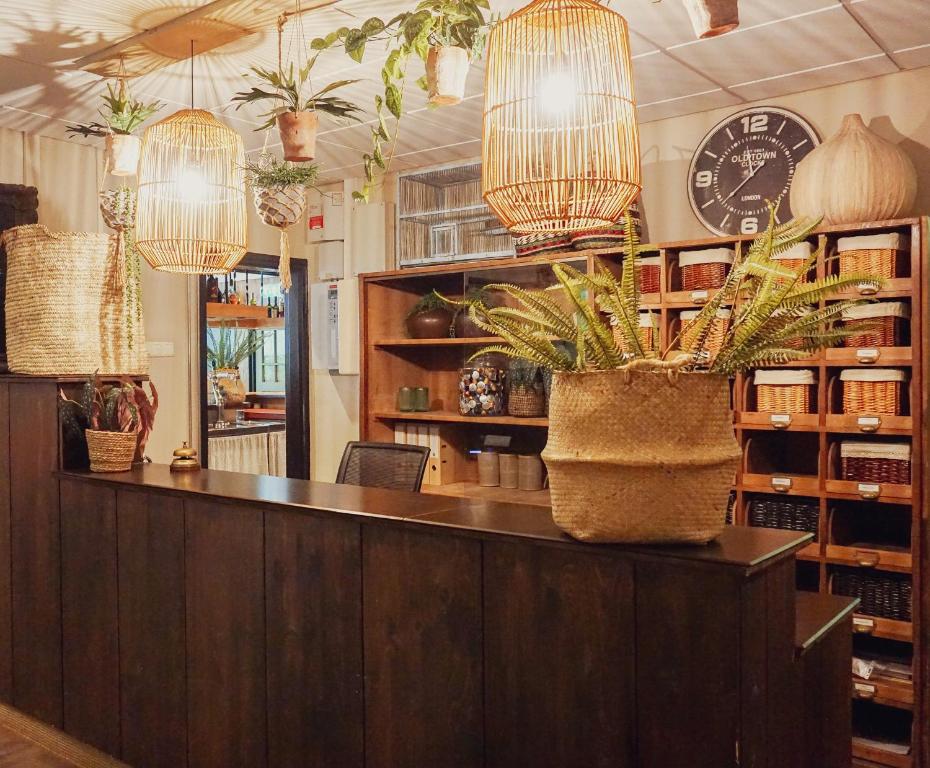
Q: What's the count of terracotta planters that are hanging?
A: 4